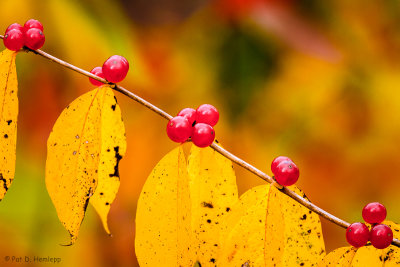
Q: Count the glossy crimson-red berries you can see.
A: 15